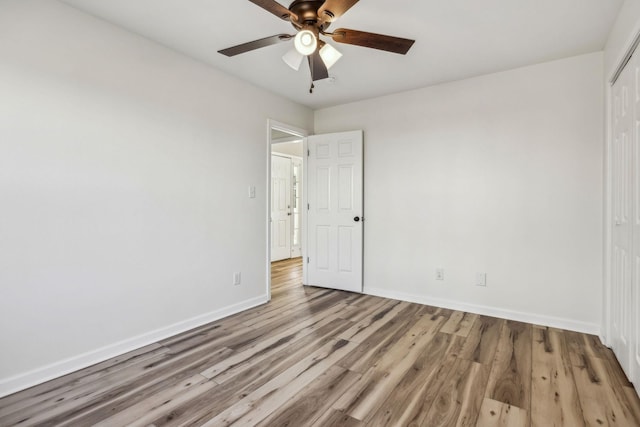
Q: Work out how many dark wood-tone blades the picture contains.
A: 5